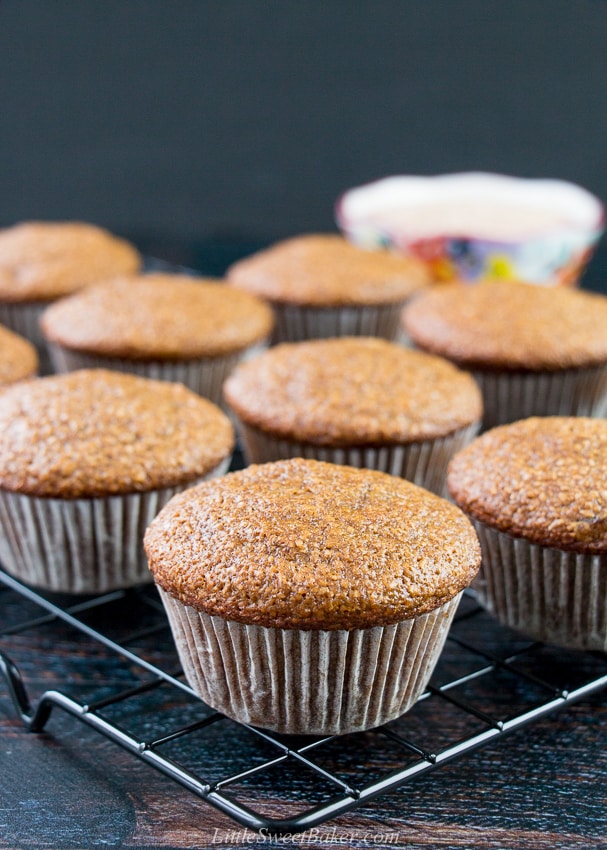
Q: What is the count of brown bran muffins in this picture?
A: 9